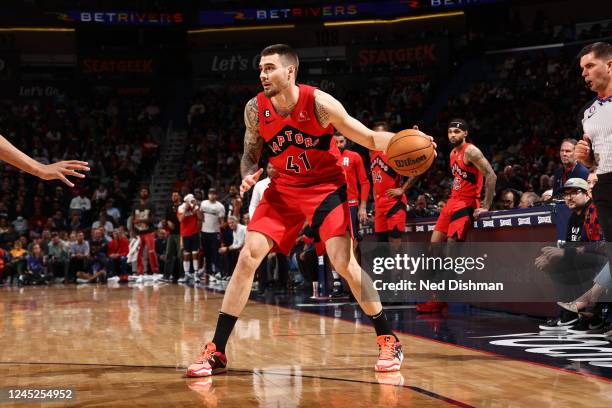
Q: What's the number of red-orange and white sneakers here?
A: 2